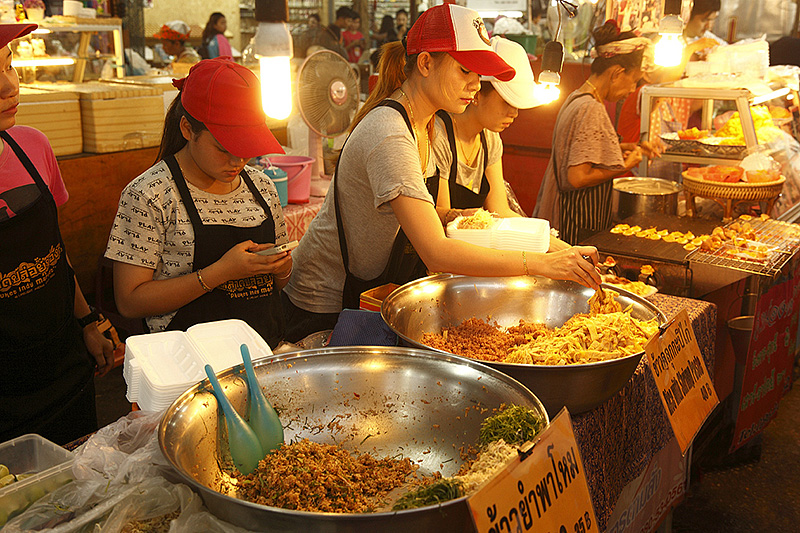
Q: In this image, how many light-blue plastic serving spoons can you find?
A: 2